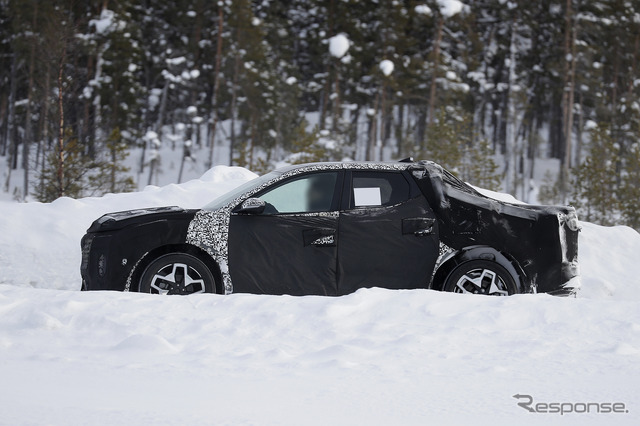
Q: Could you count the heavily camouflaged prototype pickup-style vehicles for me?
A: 1